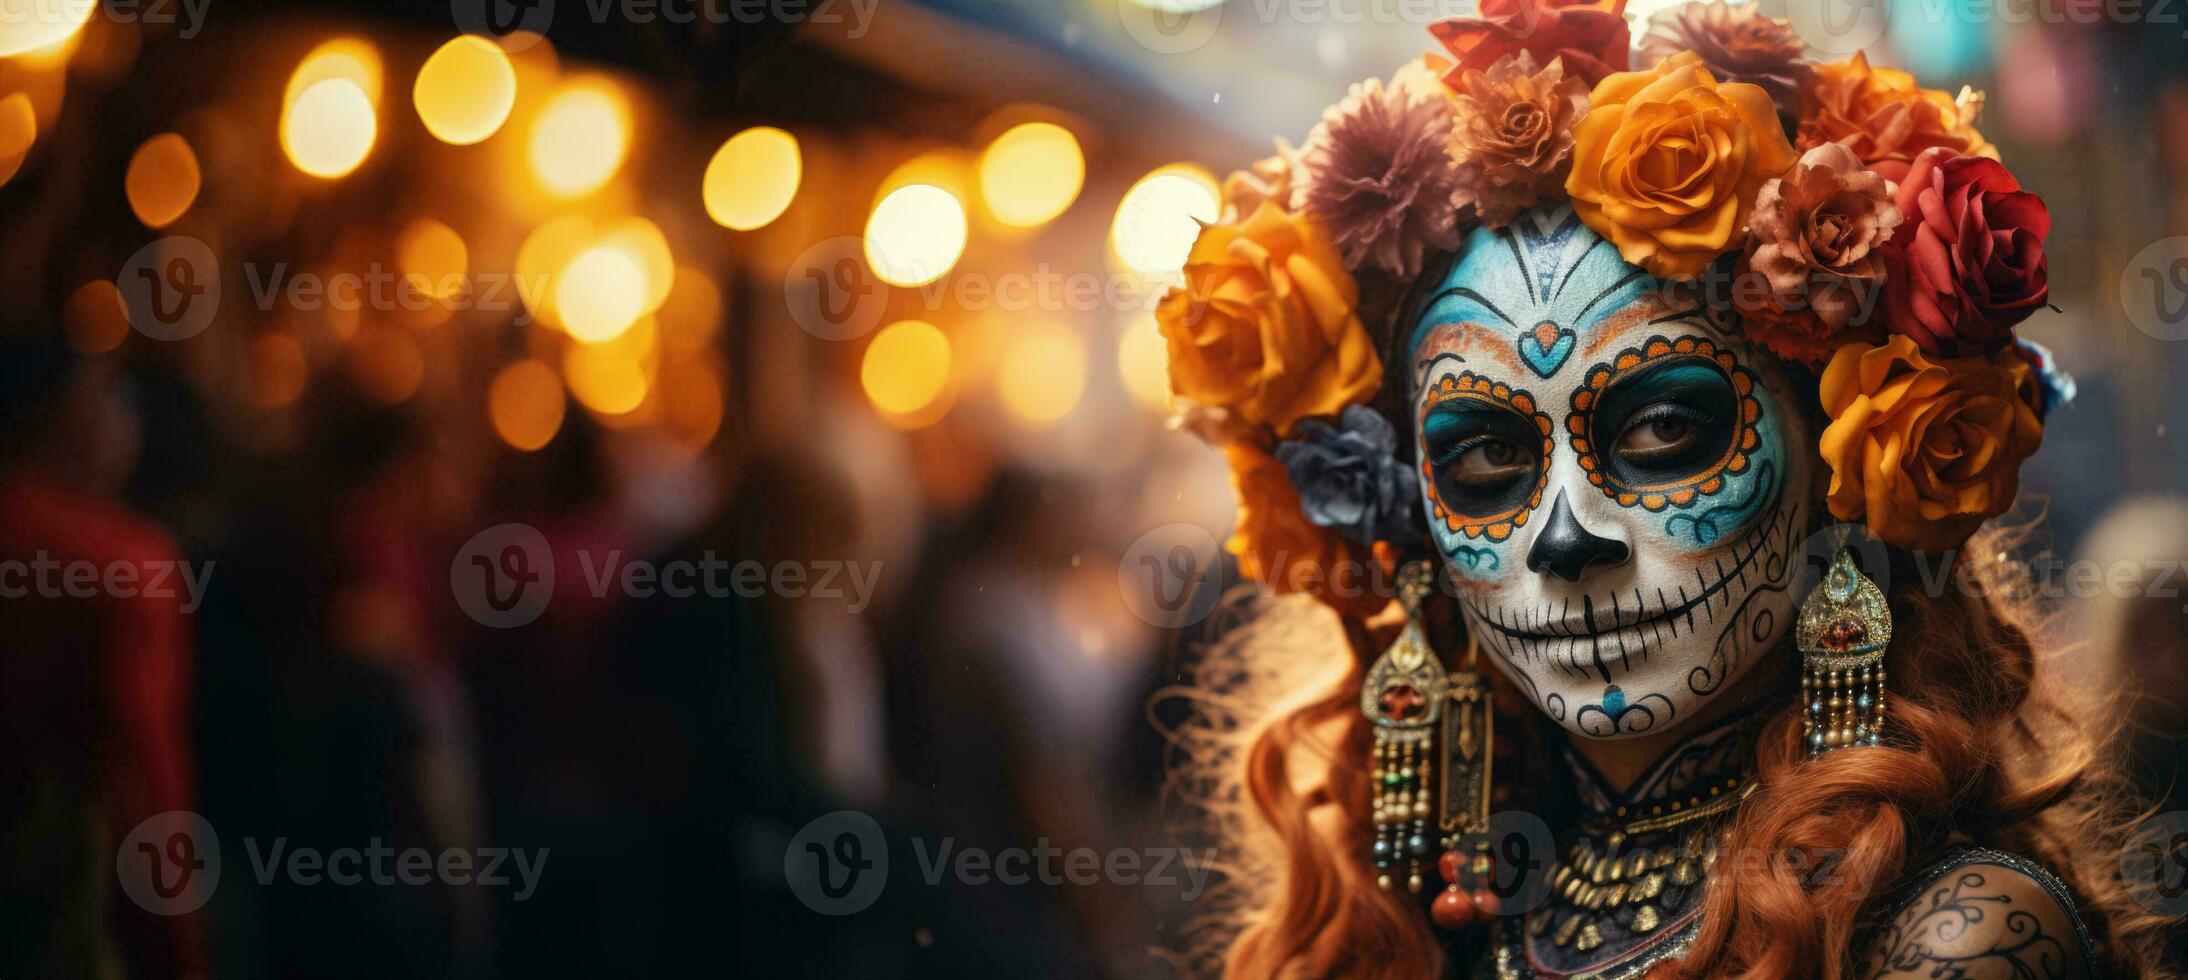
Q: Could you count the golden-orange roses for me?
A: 3